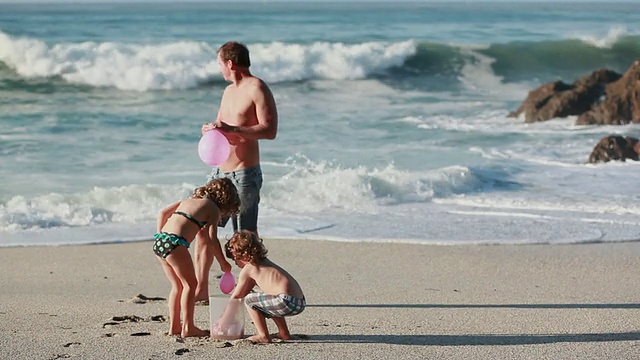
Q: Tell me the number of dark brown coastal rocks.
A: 3